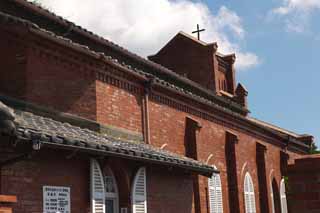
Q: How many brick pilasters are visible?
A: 4